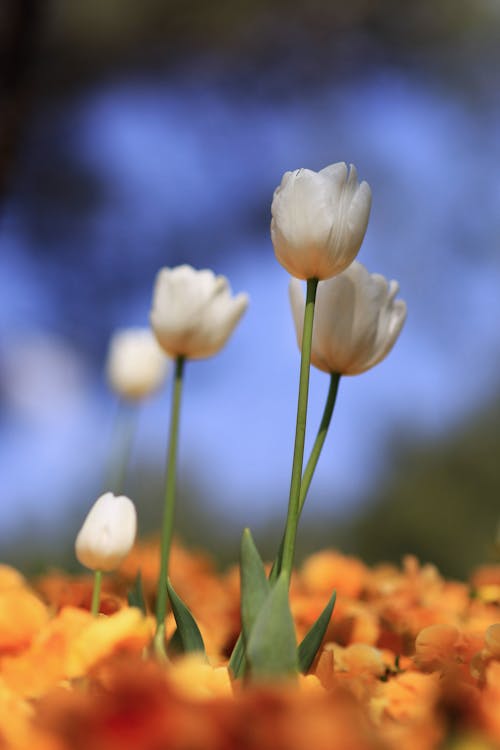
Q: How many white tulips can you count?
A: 5